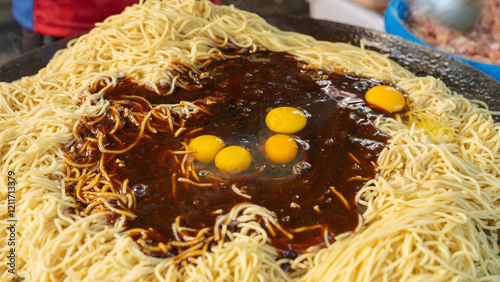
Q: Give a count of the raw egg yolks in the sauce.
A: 5